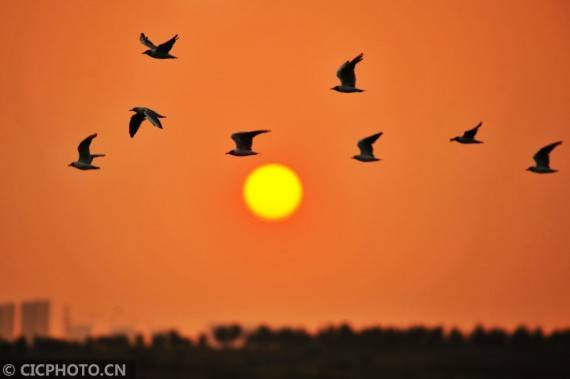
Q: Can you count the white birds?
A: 0